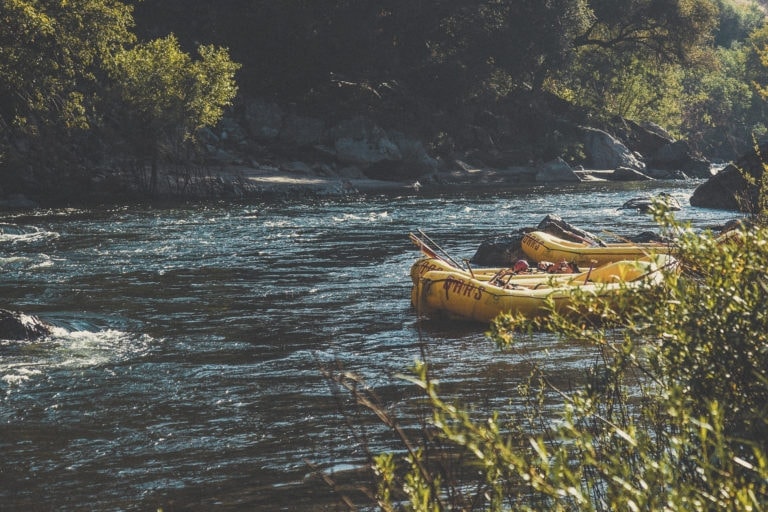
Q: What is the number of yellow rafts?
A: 3